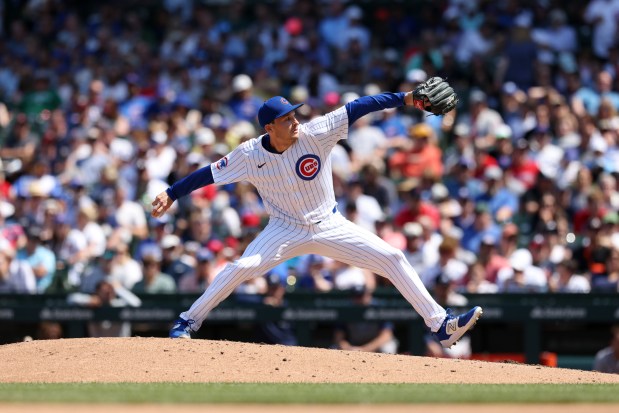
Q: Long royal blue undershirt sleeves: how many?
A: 2